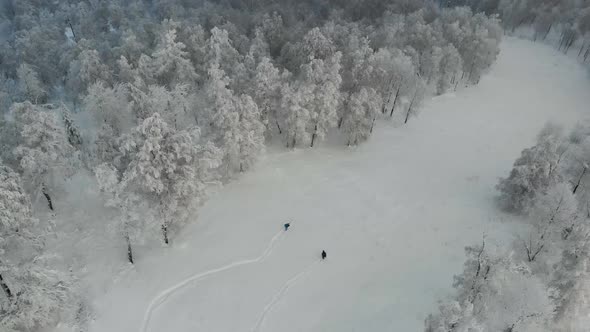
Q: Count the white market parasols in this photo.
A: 0